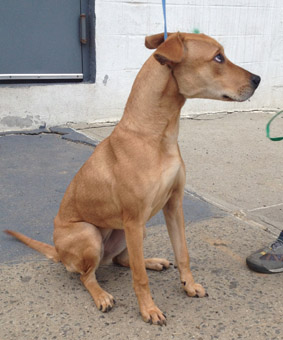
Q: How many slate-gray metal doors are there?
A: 1